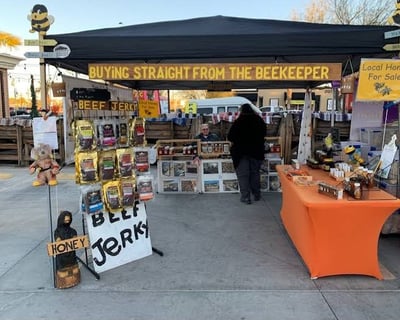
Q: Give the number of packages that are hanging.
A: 12